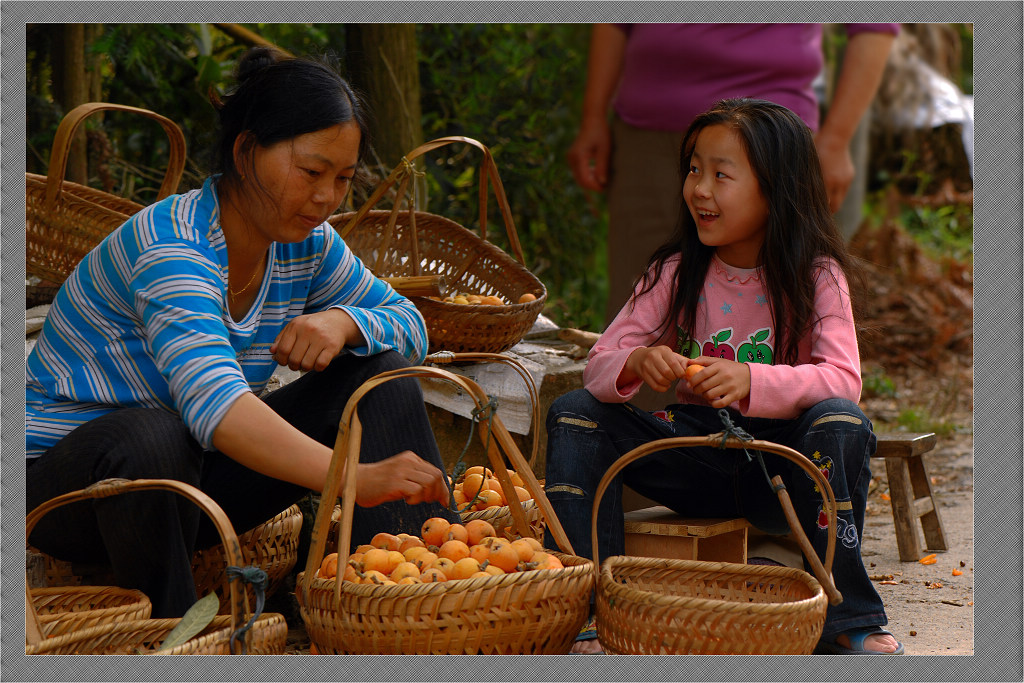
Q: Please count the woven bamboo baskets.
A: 8